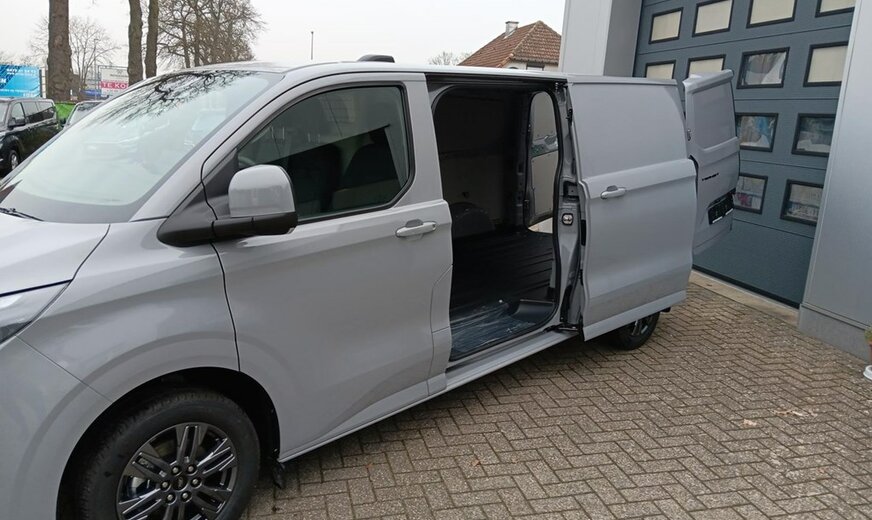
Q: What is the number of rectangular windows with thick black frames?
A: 12